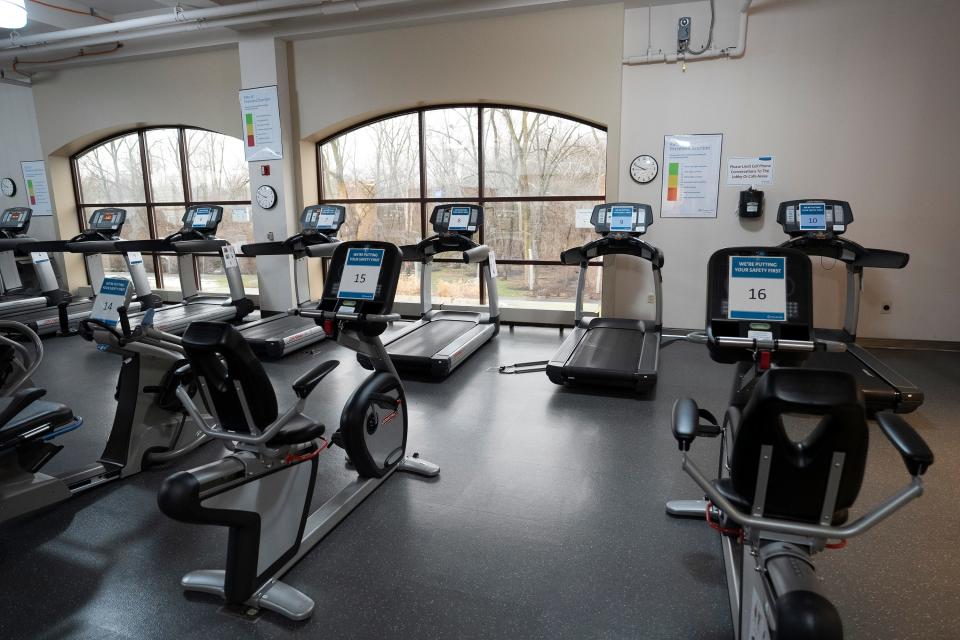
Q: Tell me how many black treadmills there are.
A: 7